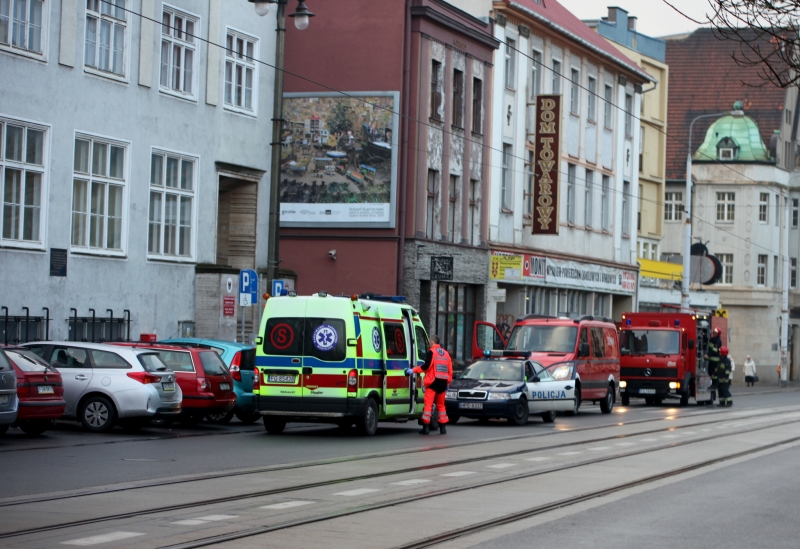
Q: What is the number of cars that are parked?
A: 5